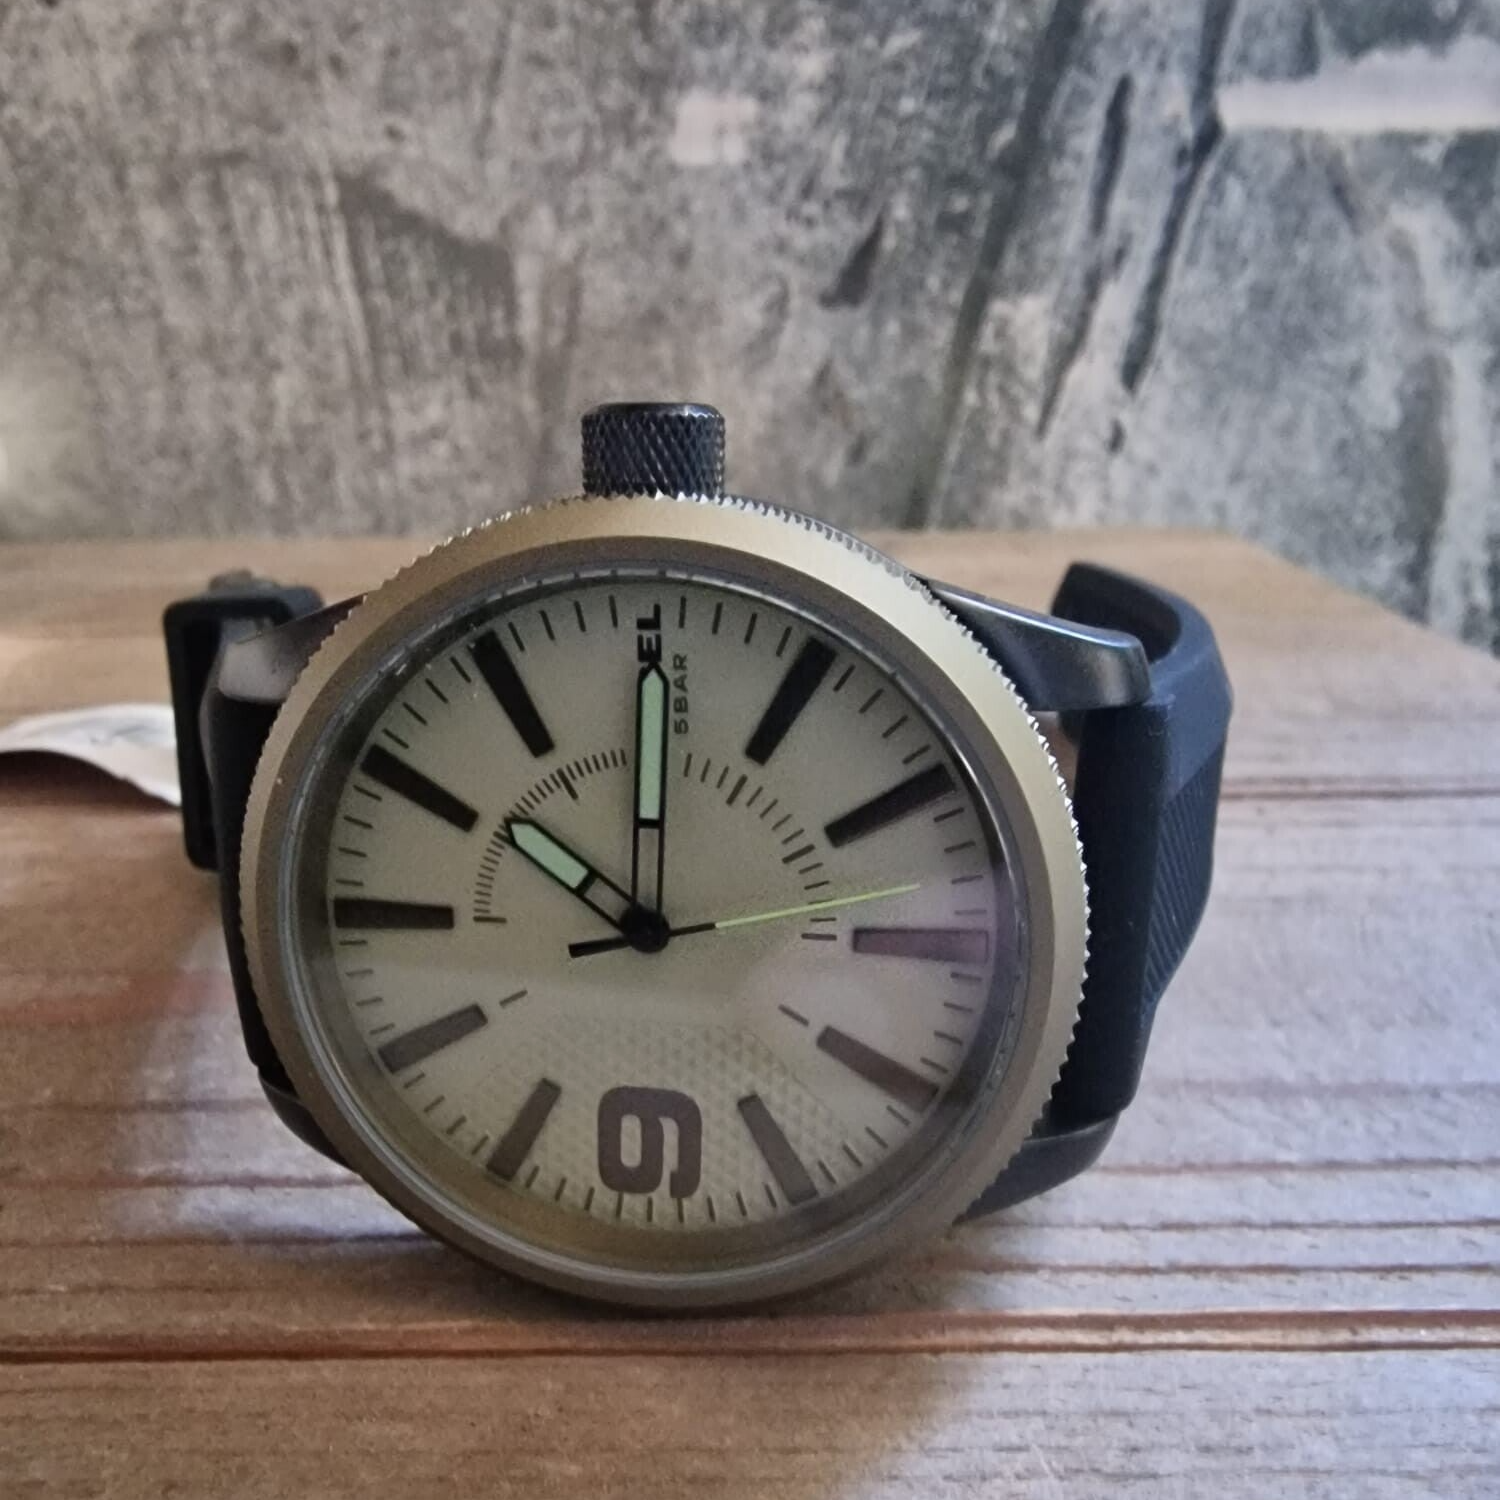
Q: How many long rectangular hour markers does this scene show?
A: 10